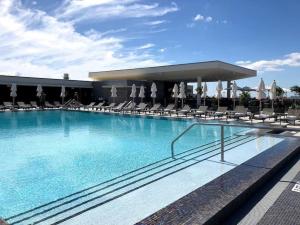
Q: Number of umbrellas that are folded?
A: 14